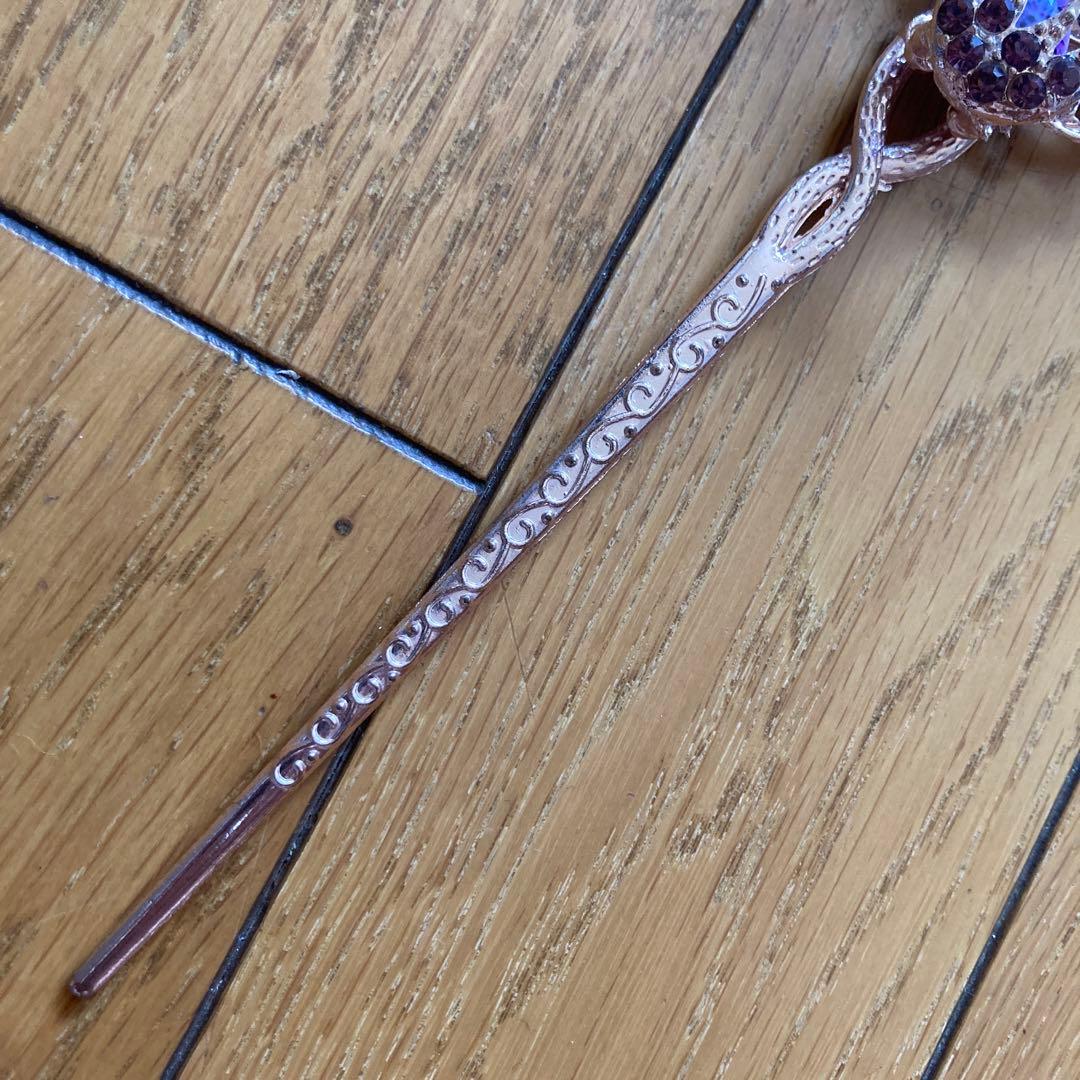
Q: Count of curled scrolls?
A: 12